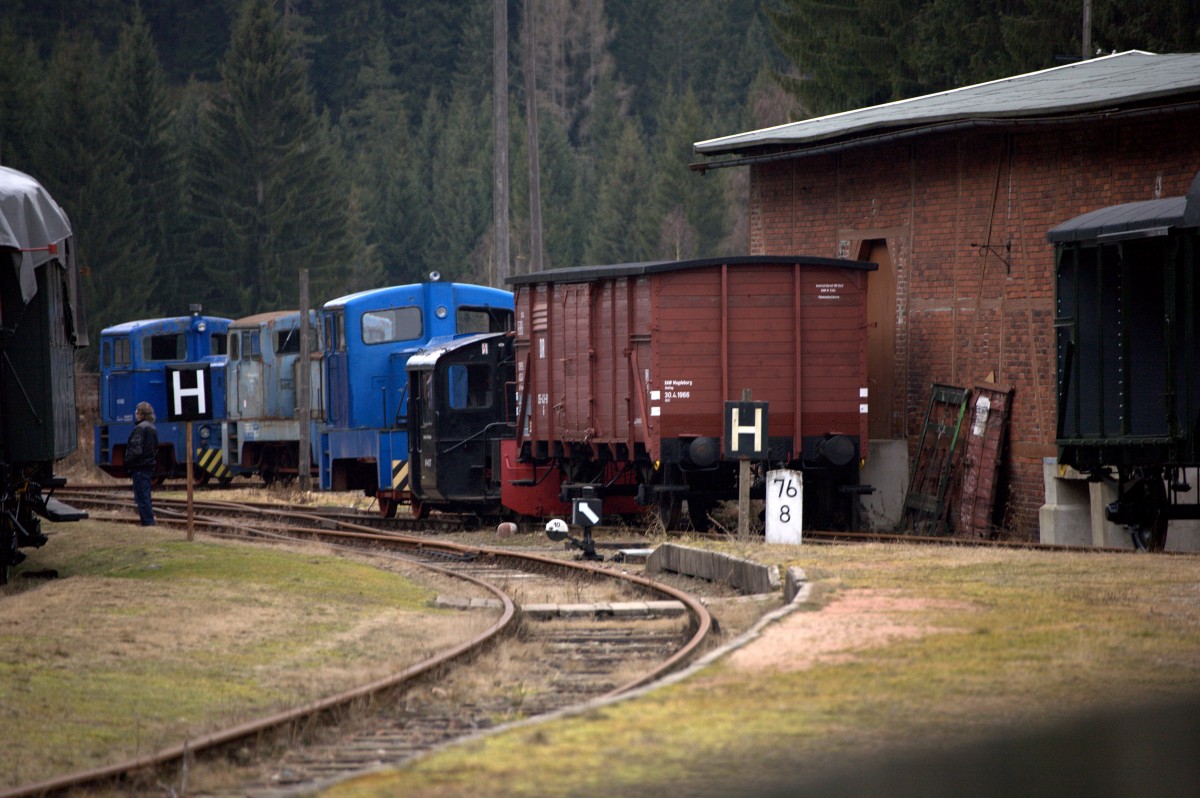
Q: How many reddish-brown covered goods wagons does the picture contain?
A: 1